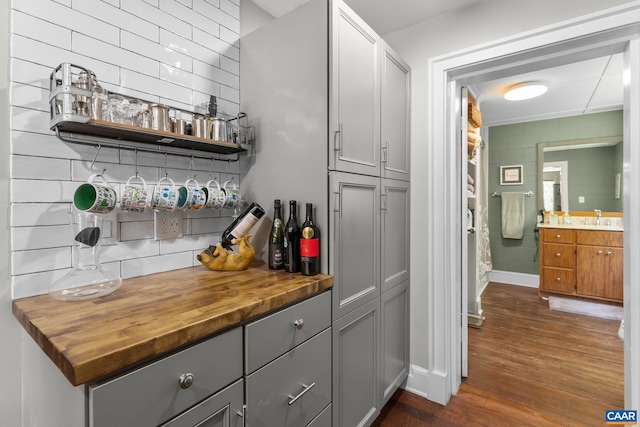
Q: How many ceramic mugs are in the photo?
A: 6